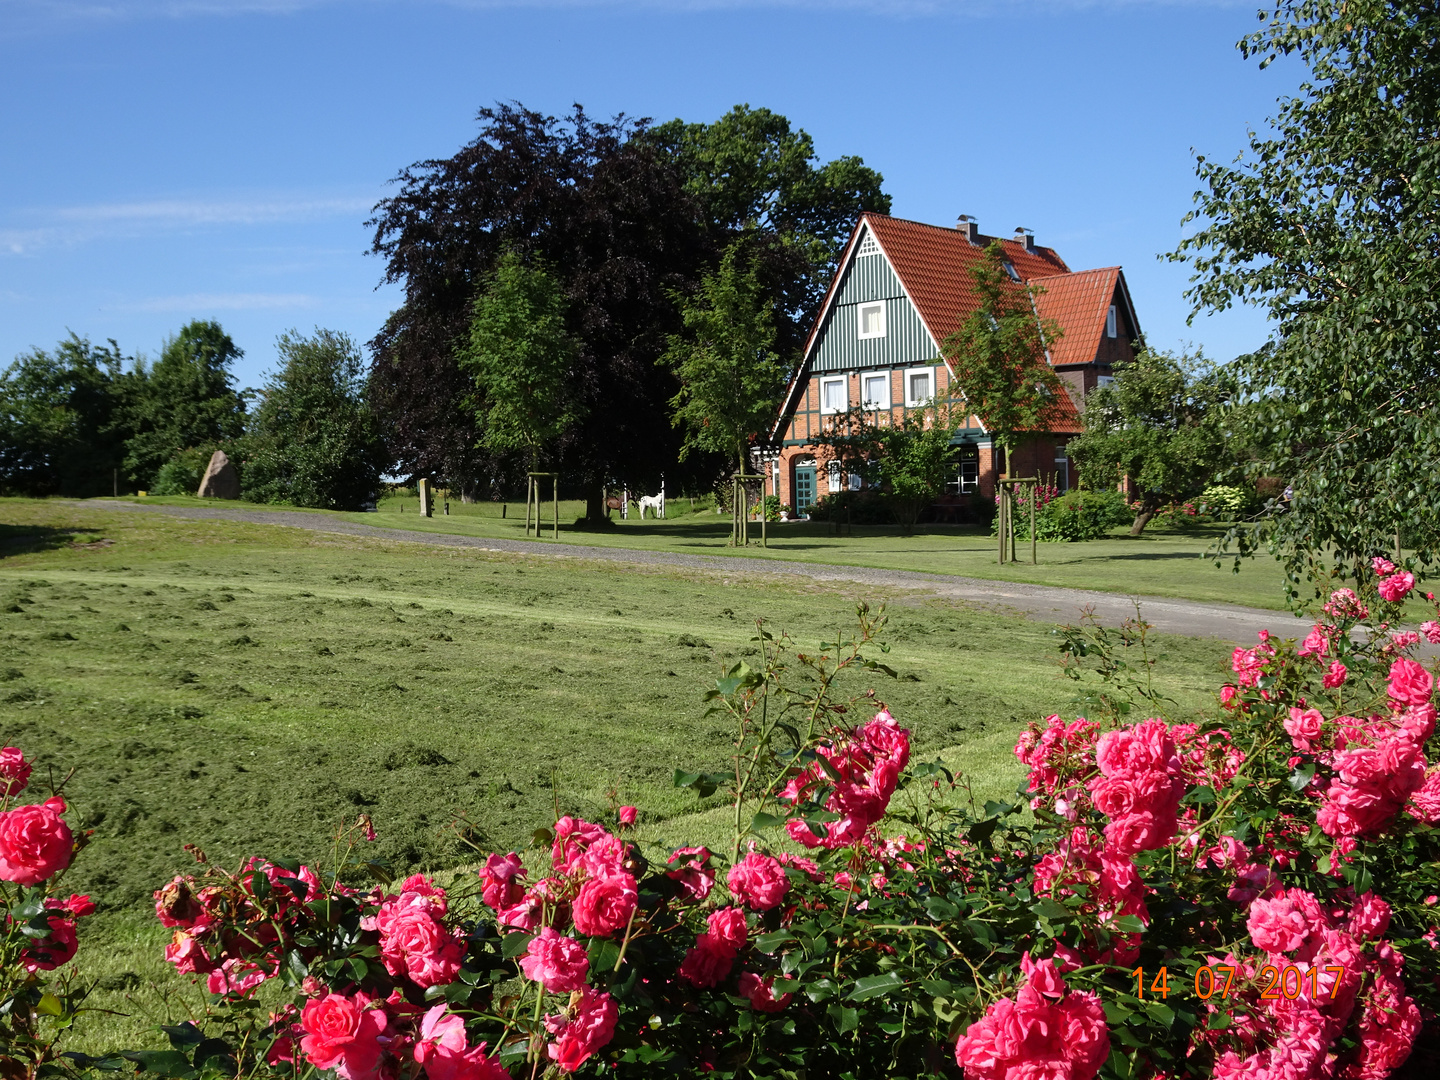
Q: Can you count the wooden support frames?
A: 3